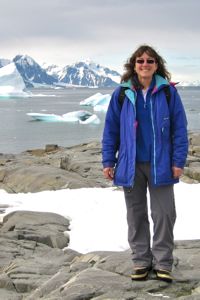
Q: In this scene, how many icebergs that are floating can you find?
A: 3